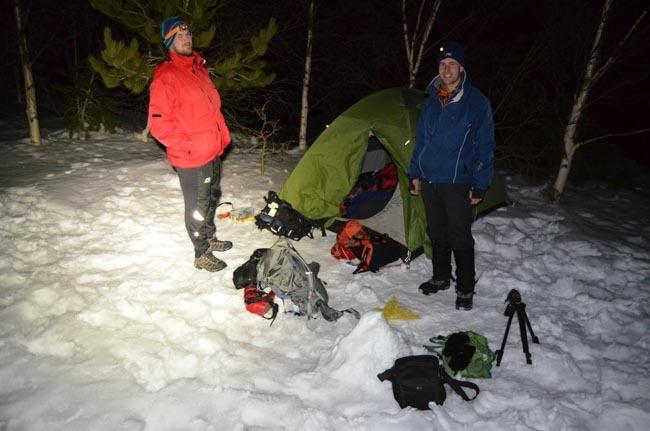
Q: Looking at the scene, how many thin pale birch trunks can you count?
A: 4